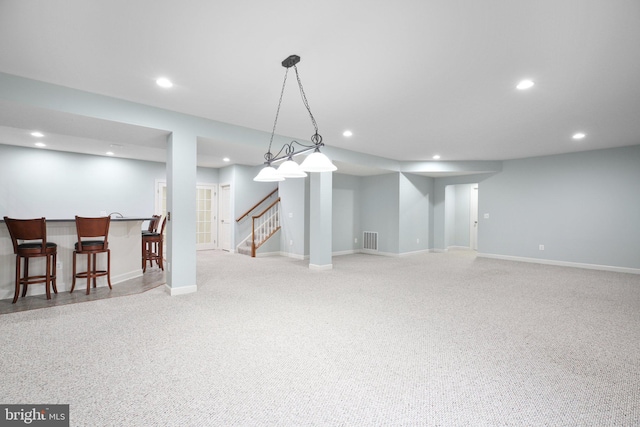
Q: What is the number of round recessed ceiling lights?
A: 9